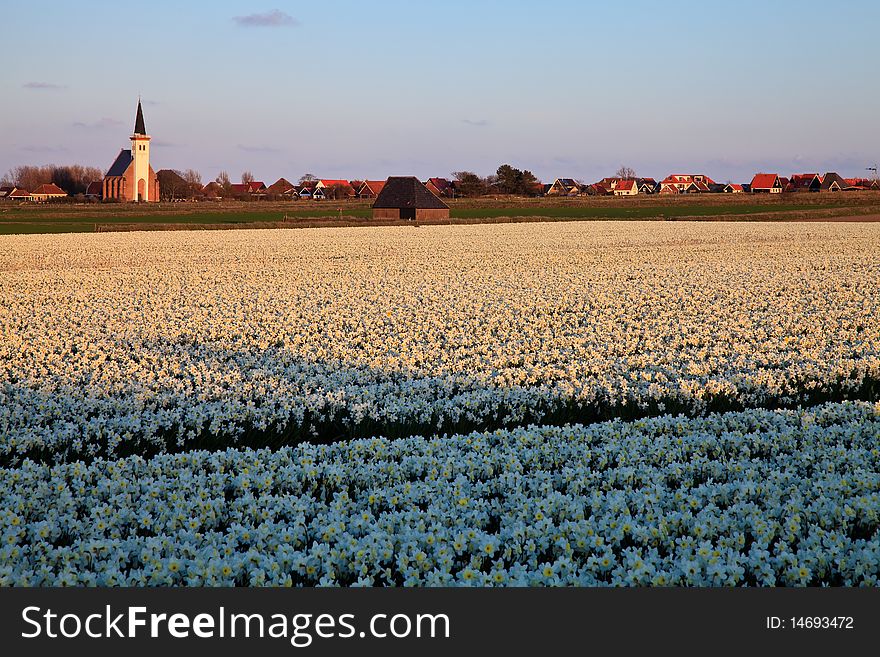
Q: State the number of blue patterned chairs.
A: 0